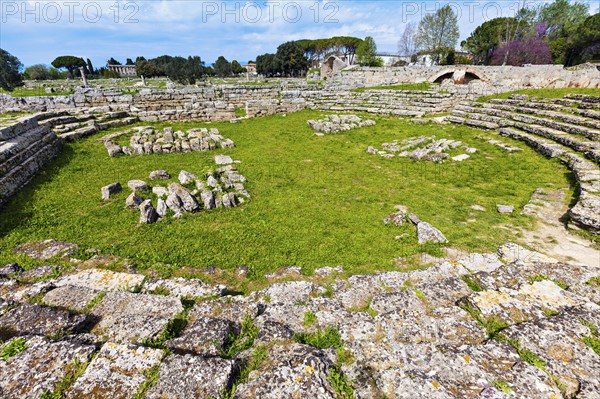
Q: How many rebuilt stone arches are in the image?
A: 2